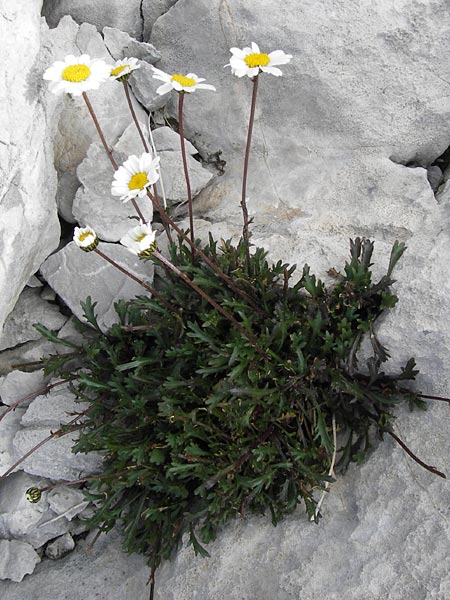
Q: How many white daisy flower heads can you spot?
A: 7